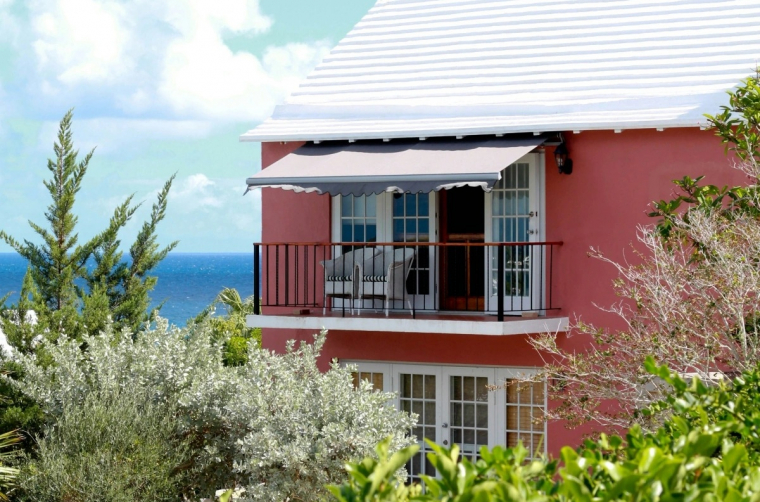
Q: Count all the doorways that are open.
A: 1